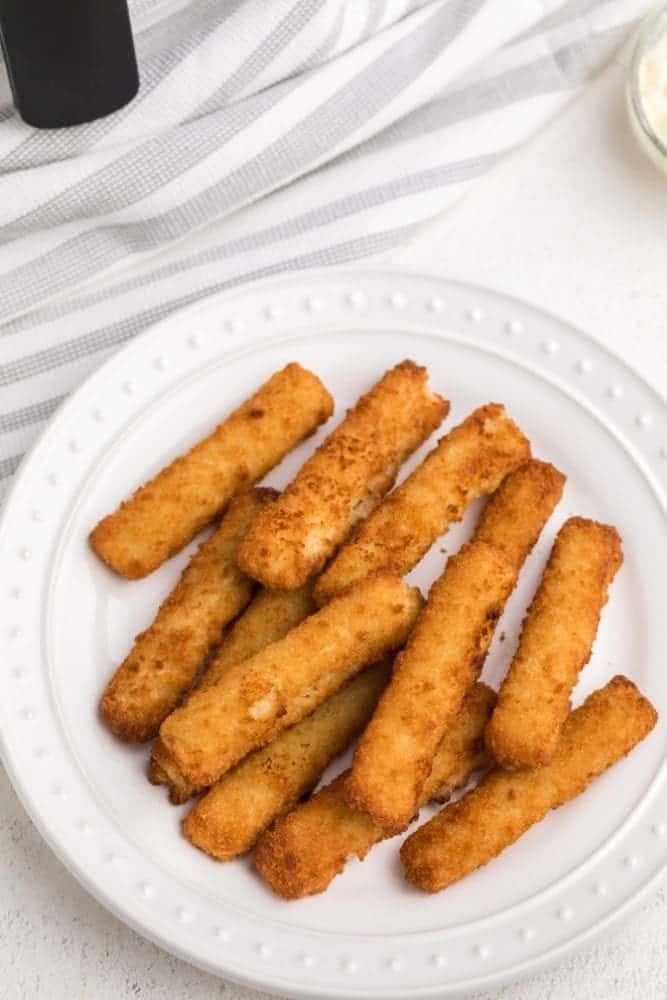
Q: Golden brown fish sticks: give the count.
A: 12